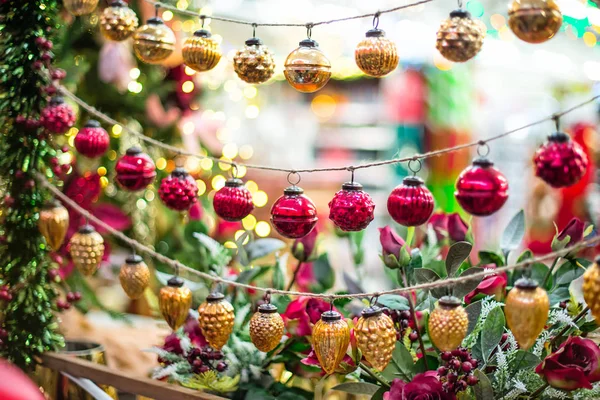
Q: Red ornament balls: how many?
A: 10